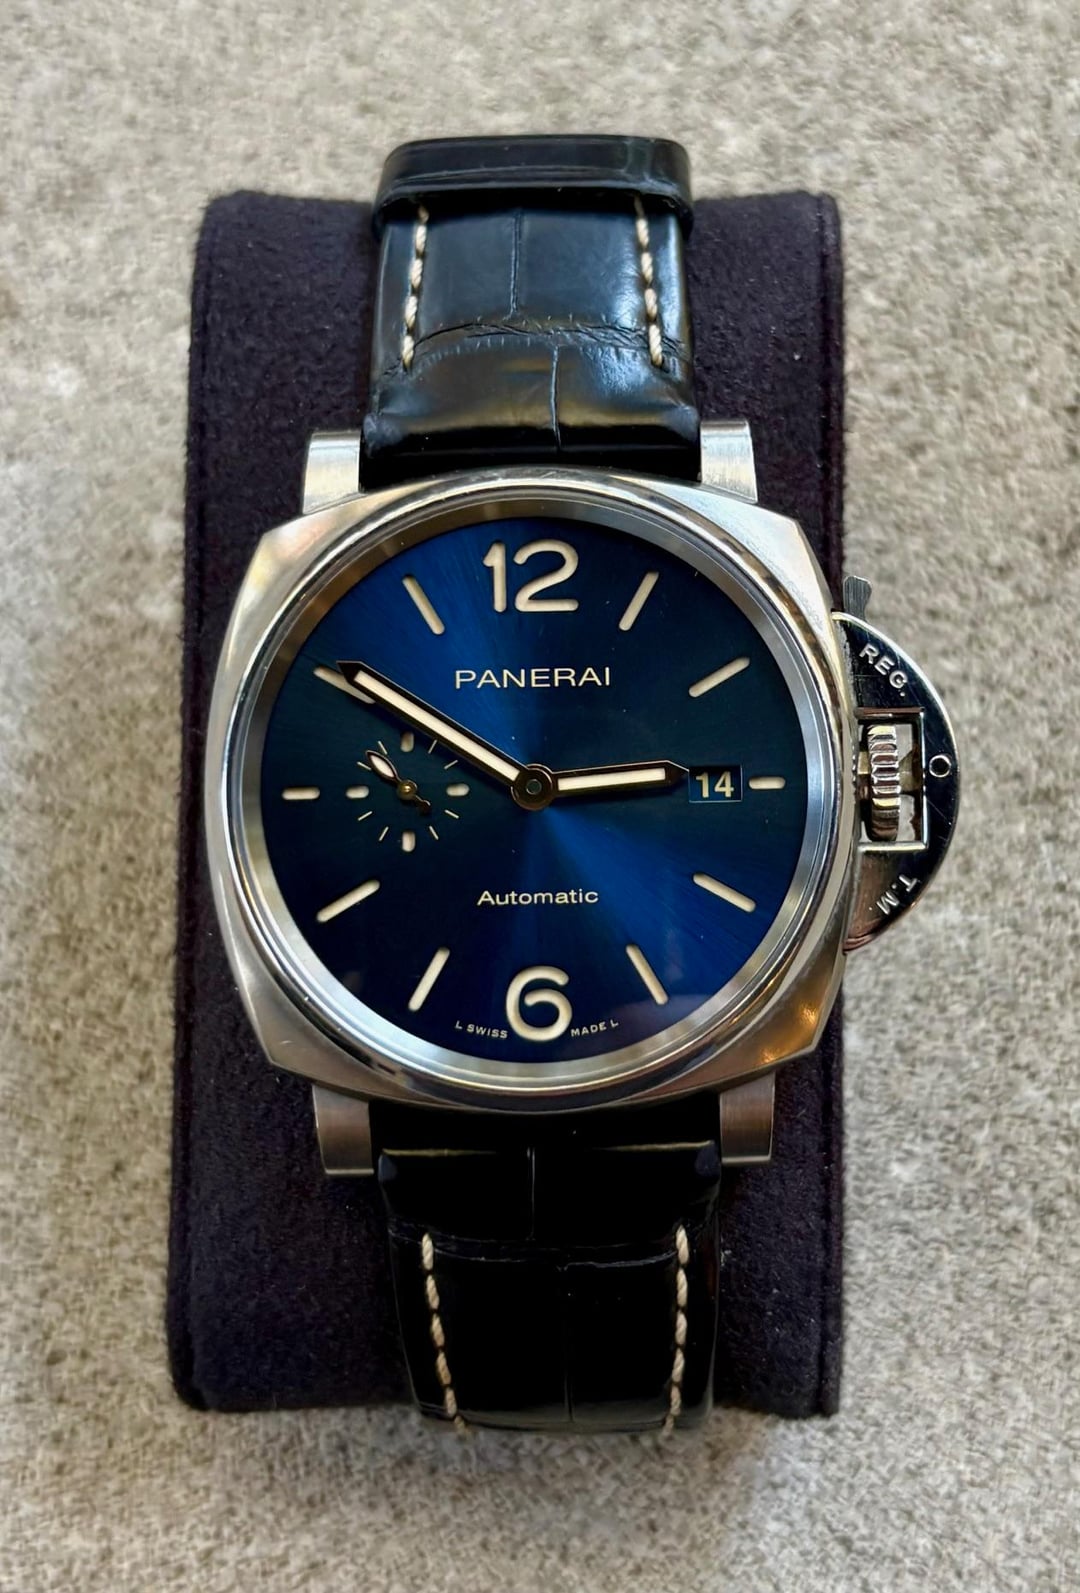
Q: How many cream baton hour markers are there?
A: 10